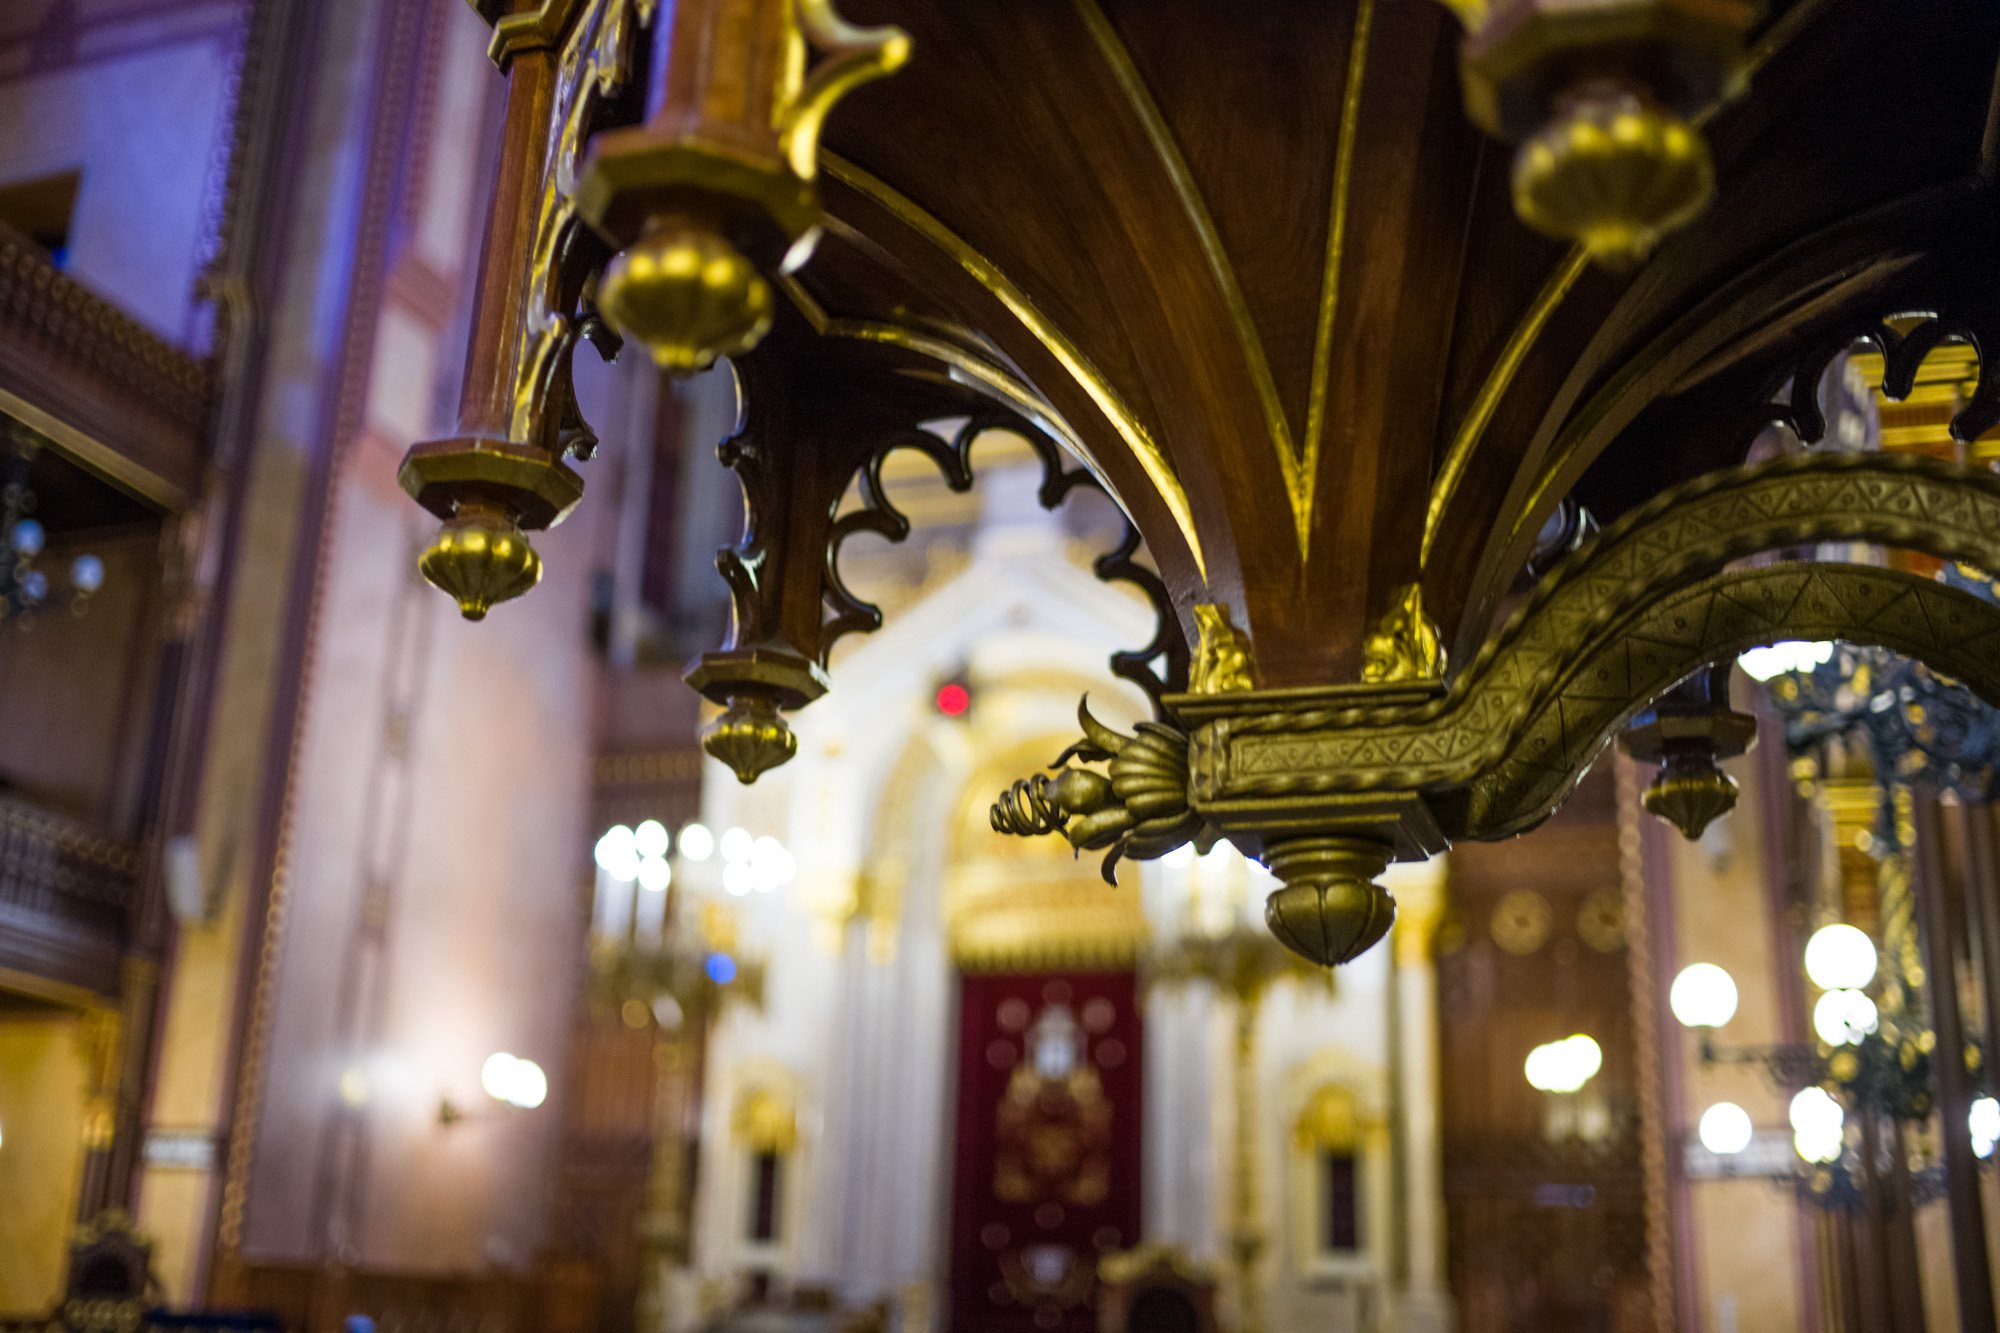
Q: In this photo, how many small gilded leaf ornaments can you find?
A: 2